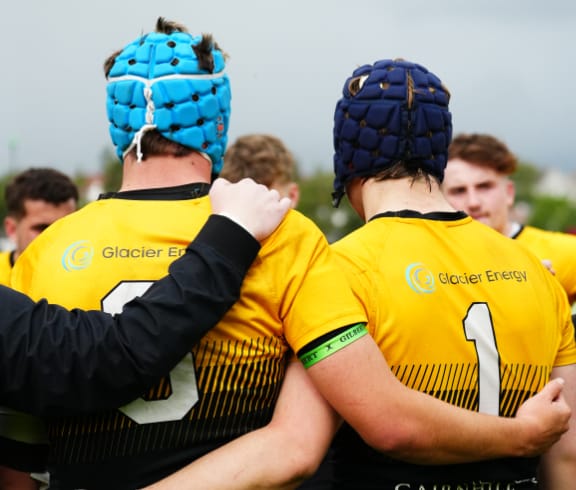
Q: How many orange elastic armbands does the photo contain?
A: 0